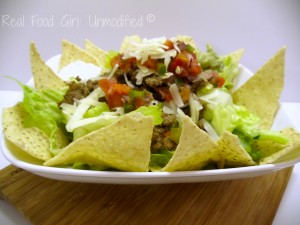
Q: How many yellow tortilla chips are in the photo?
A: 12